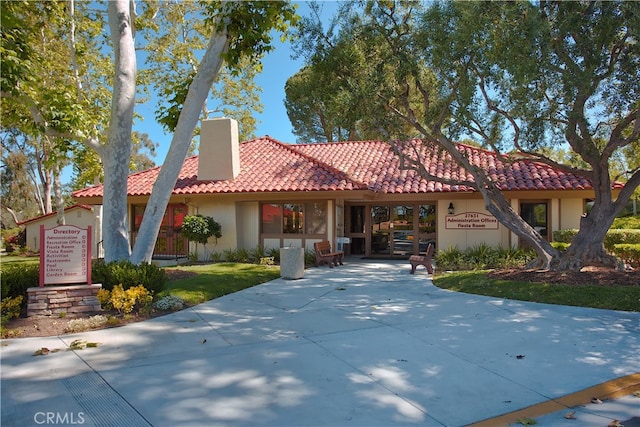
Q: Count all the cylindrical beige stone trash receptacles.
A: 1